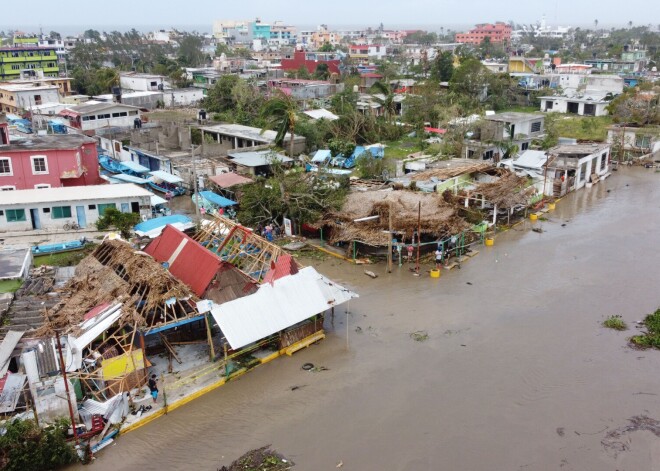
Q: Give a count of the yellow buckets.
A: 4